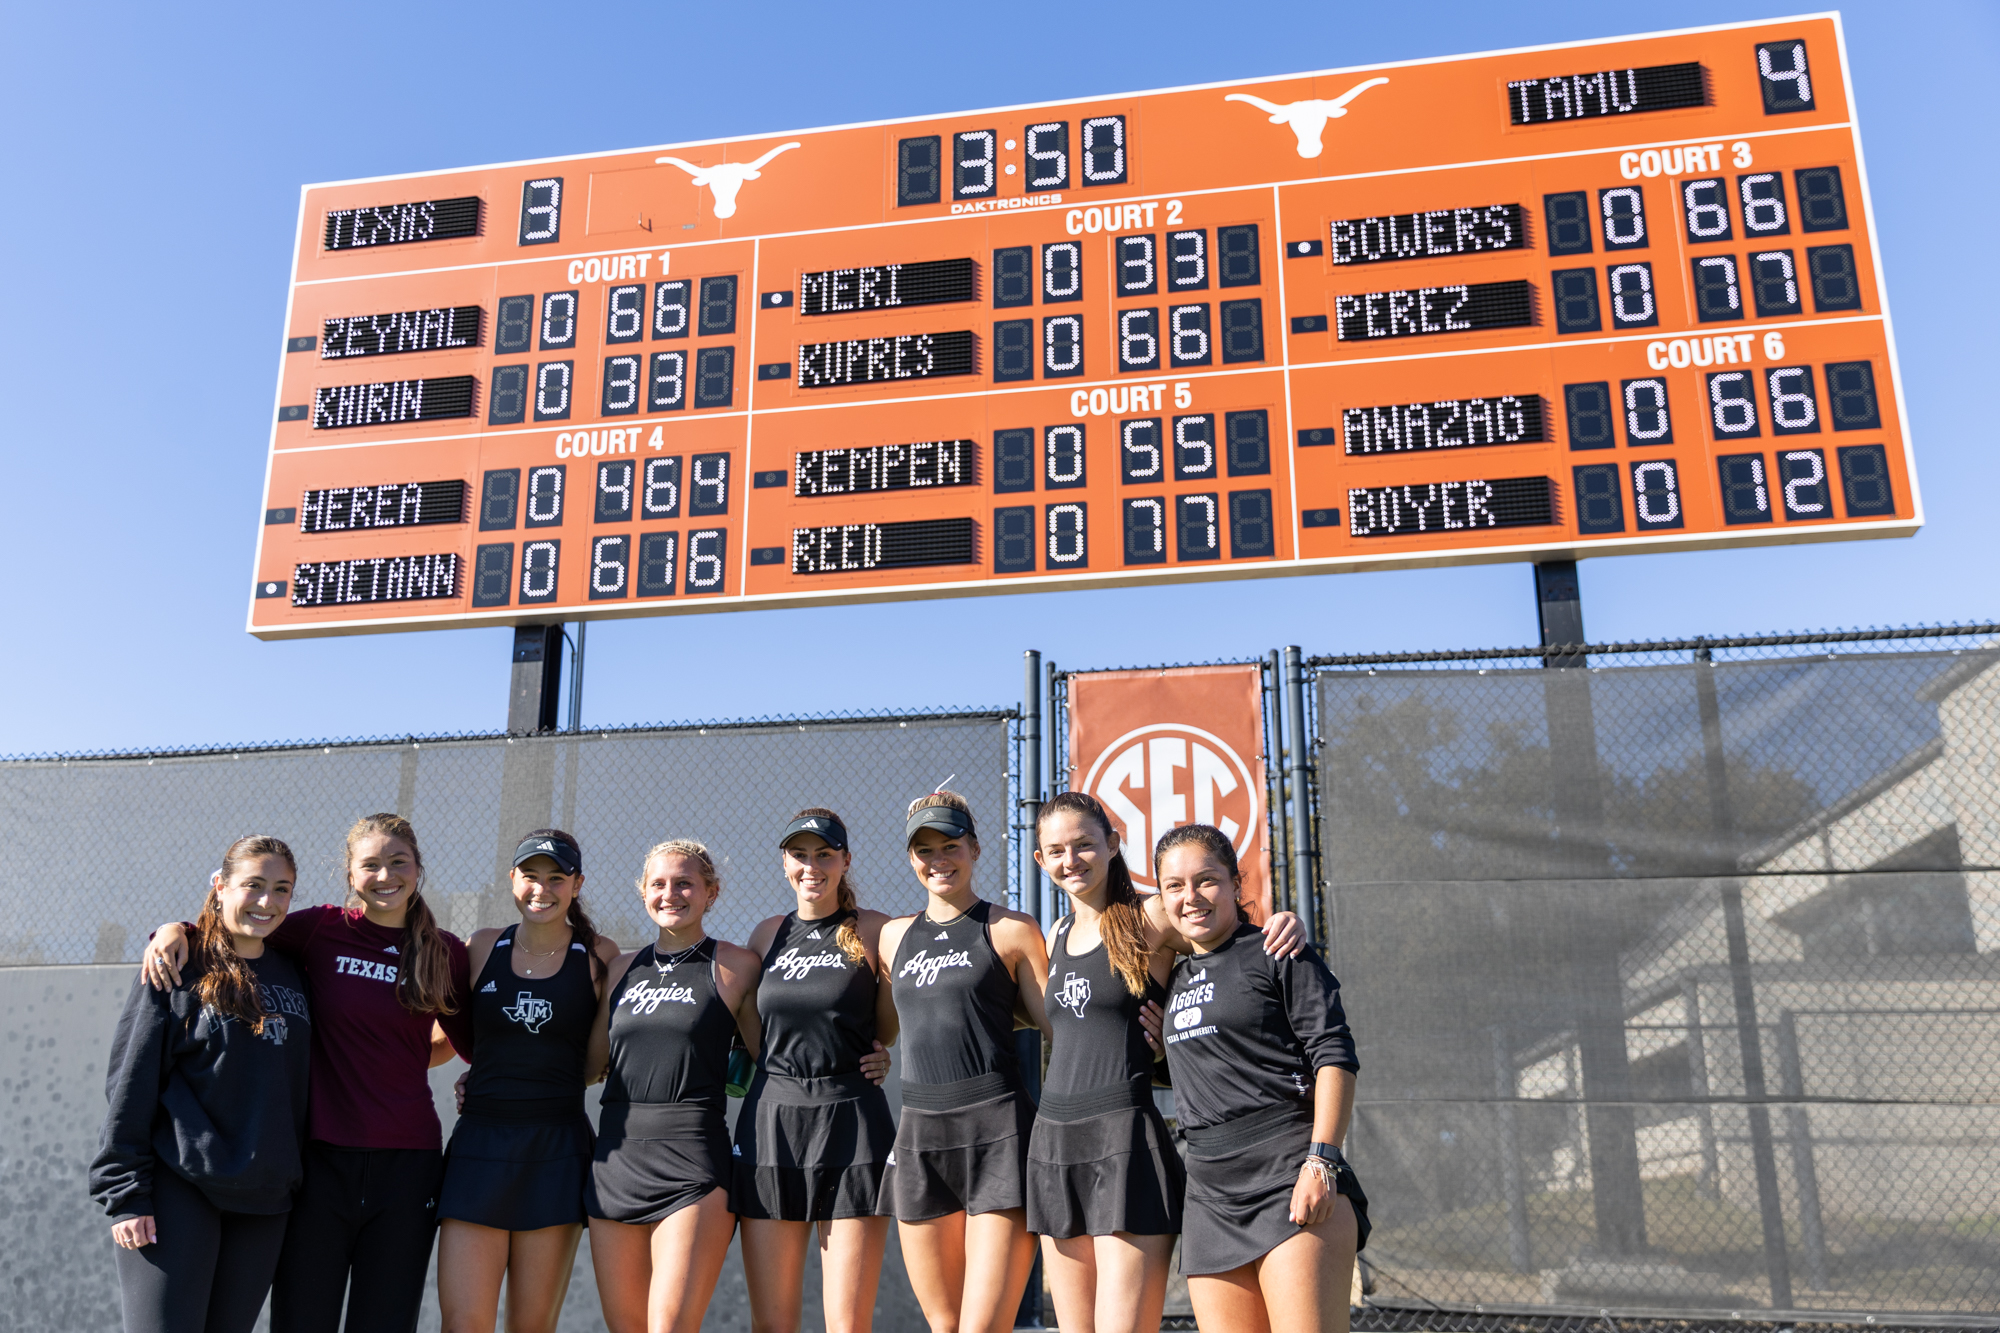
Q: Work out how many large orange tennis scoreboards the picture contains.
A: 1